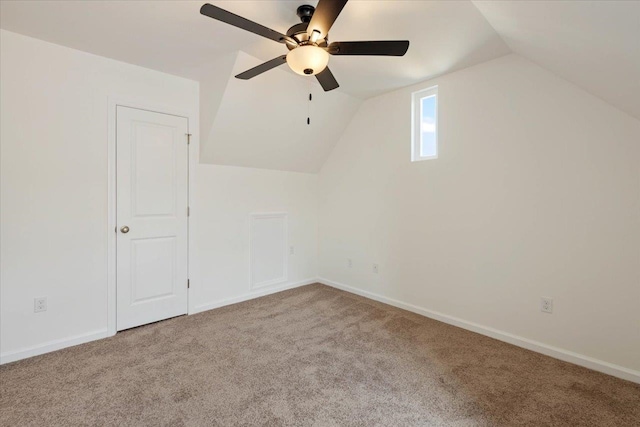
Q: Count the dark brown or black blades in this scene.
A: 5